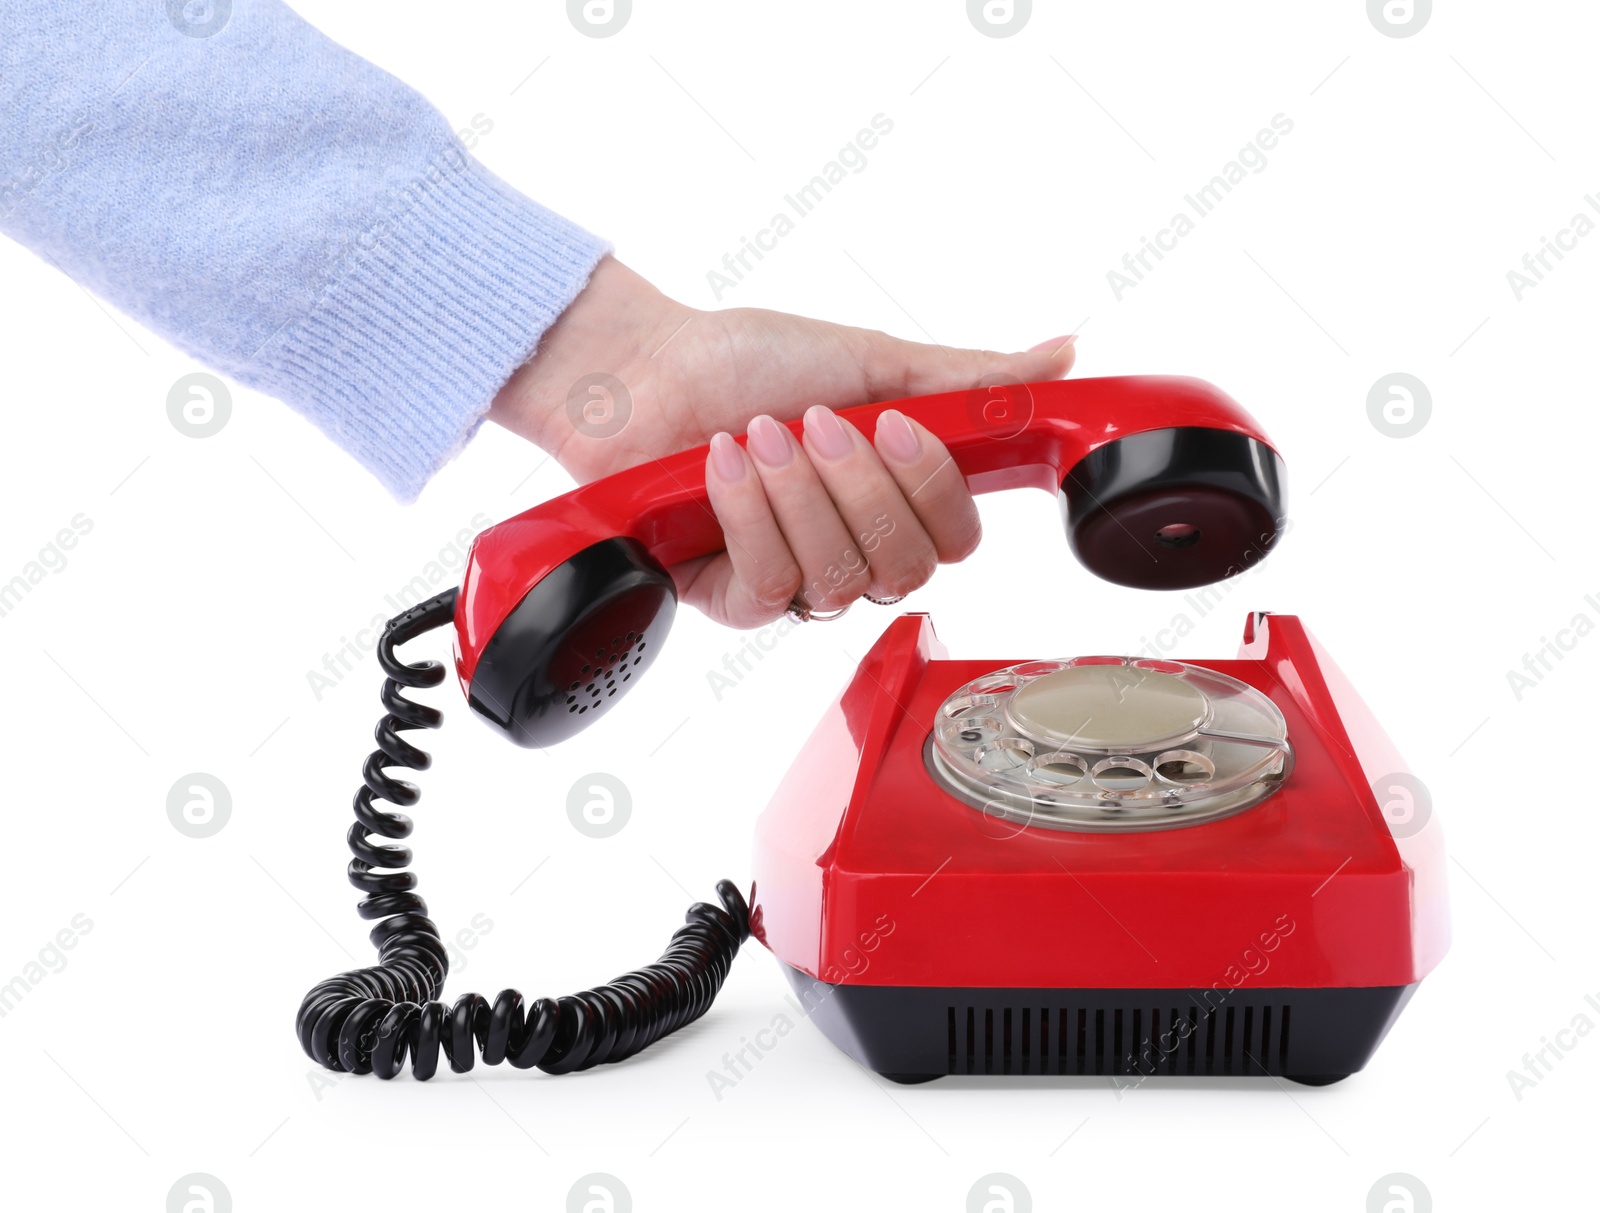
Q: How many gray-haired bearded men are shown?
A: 0